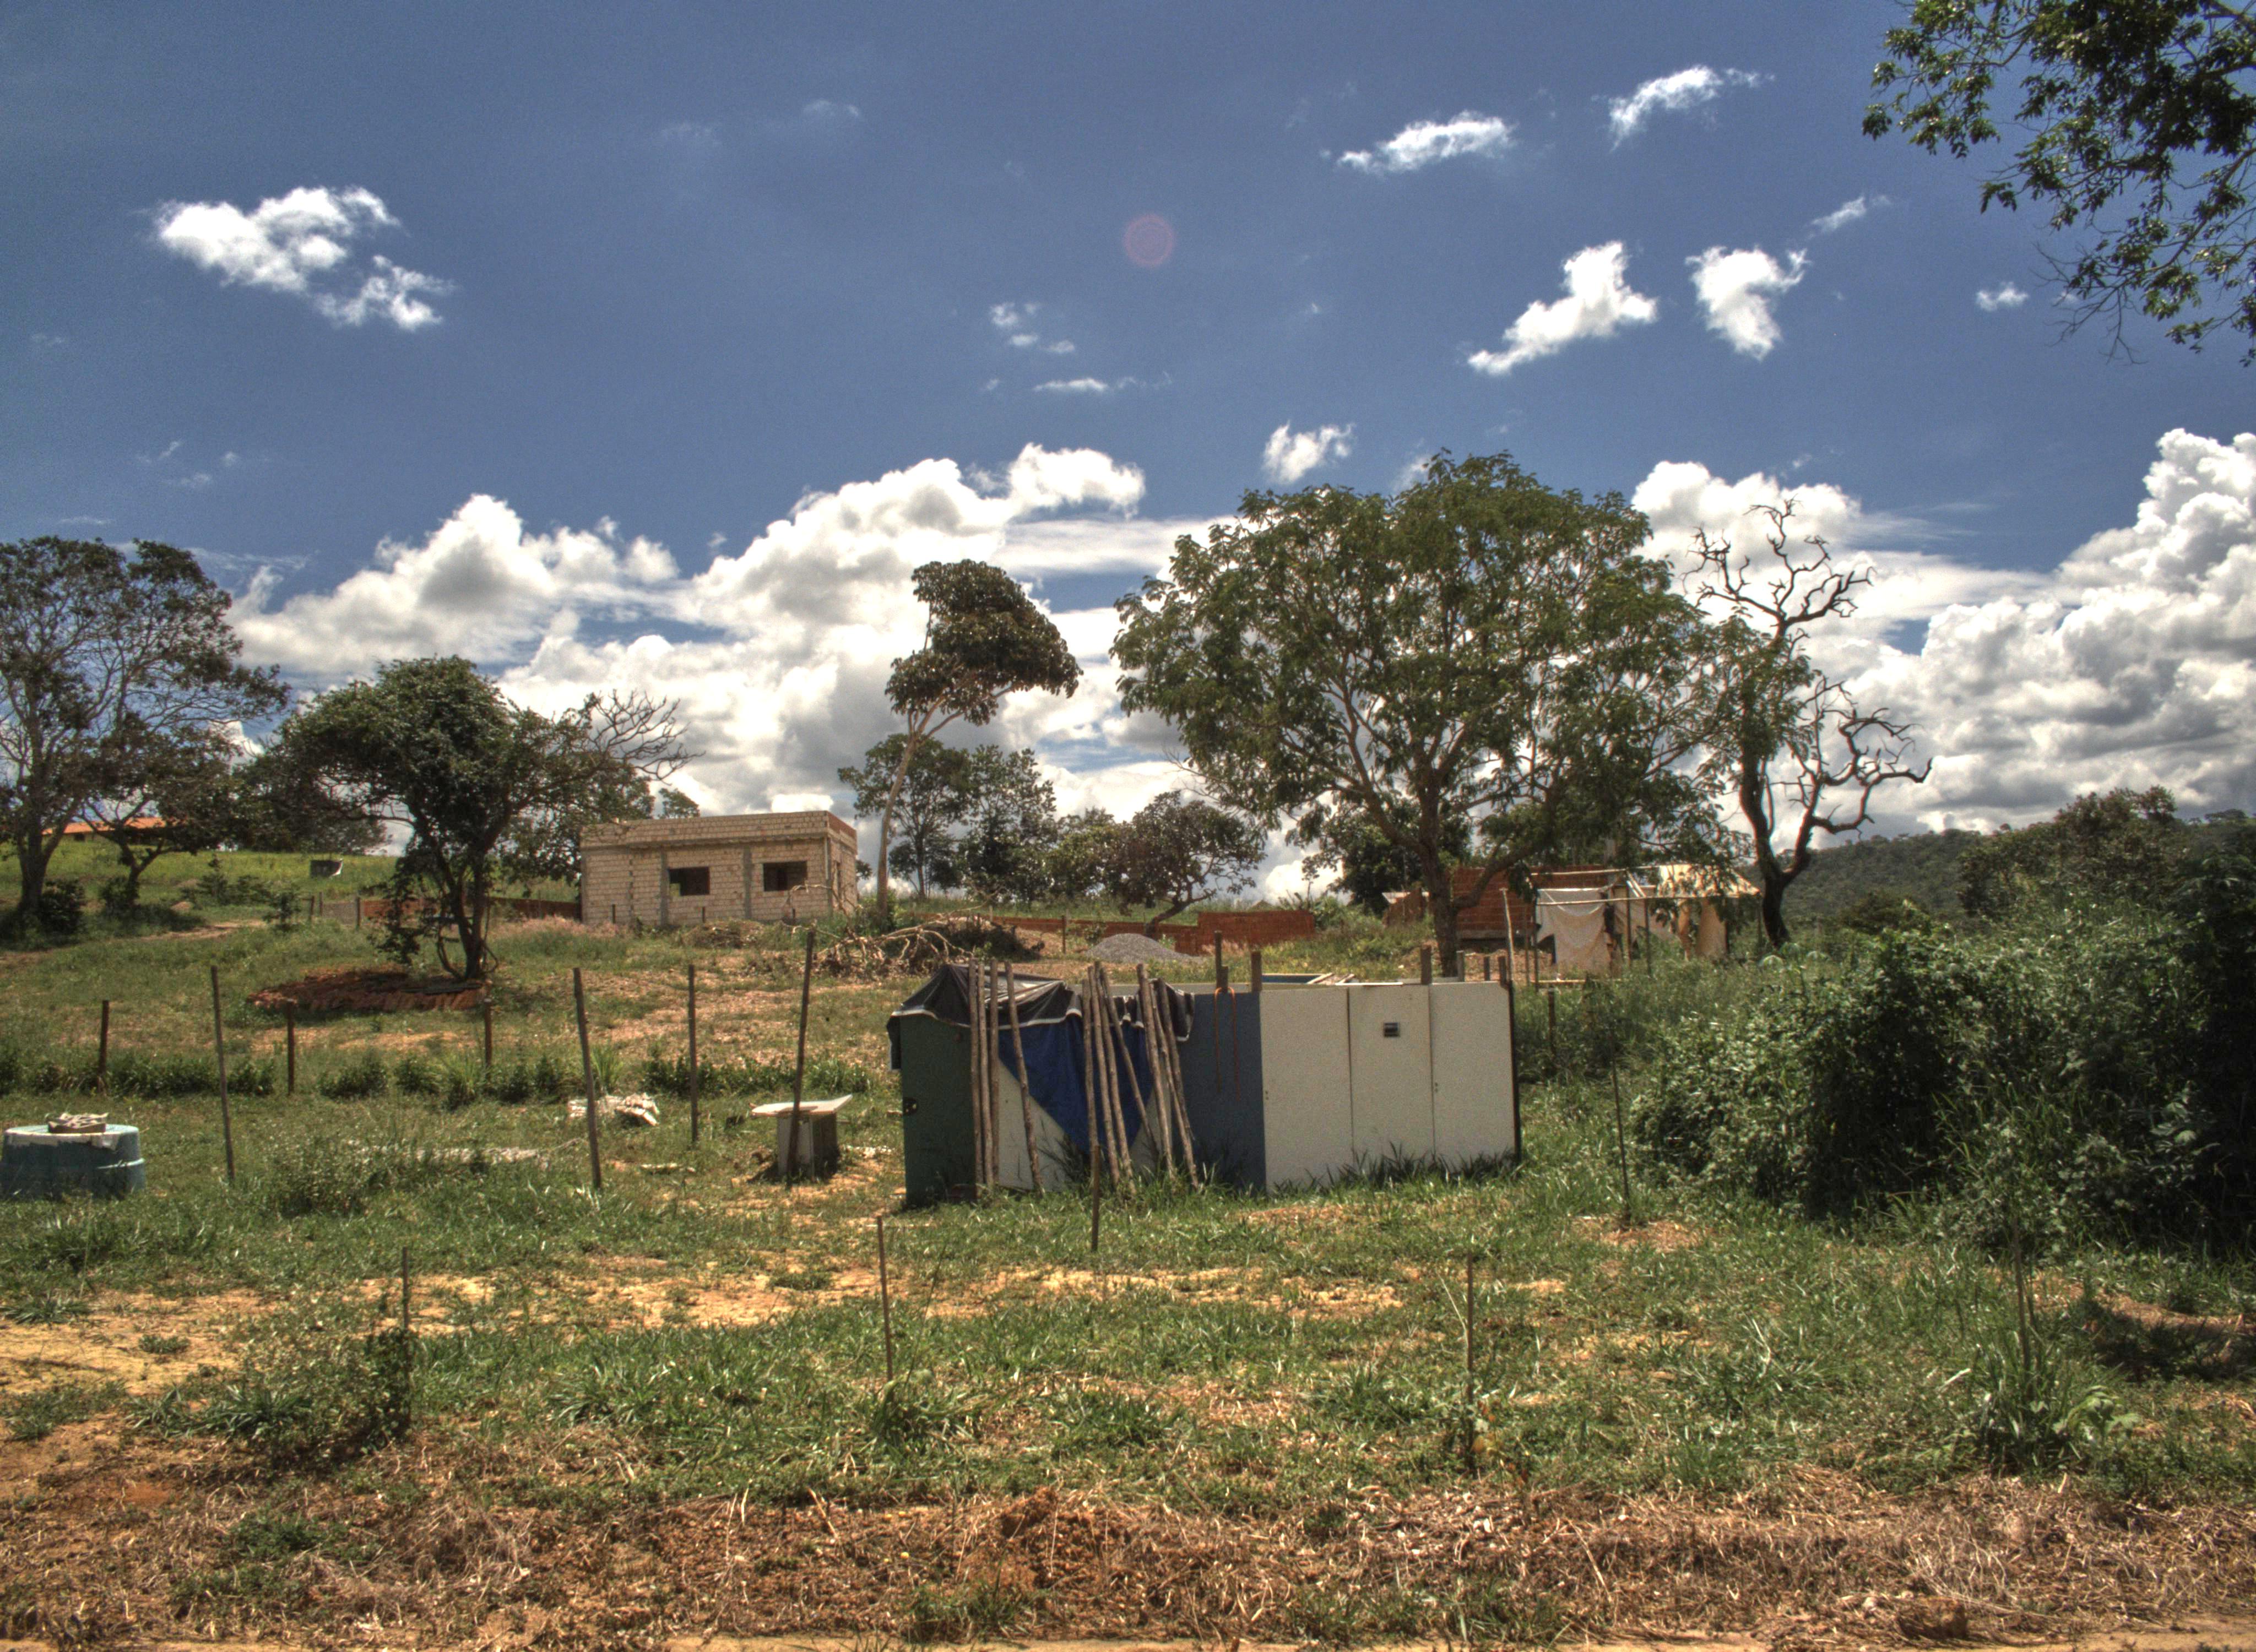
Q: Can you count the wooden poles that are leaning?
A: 11